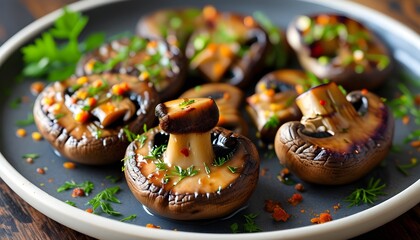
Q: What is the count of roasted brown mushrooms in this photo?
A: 9